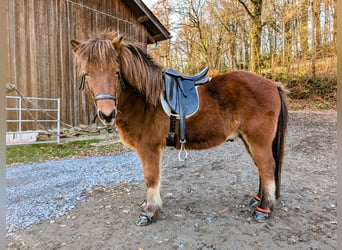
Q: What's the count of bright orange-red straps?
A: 2